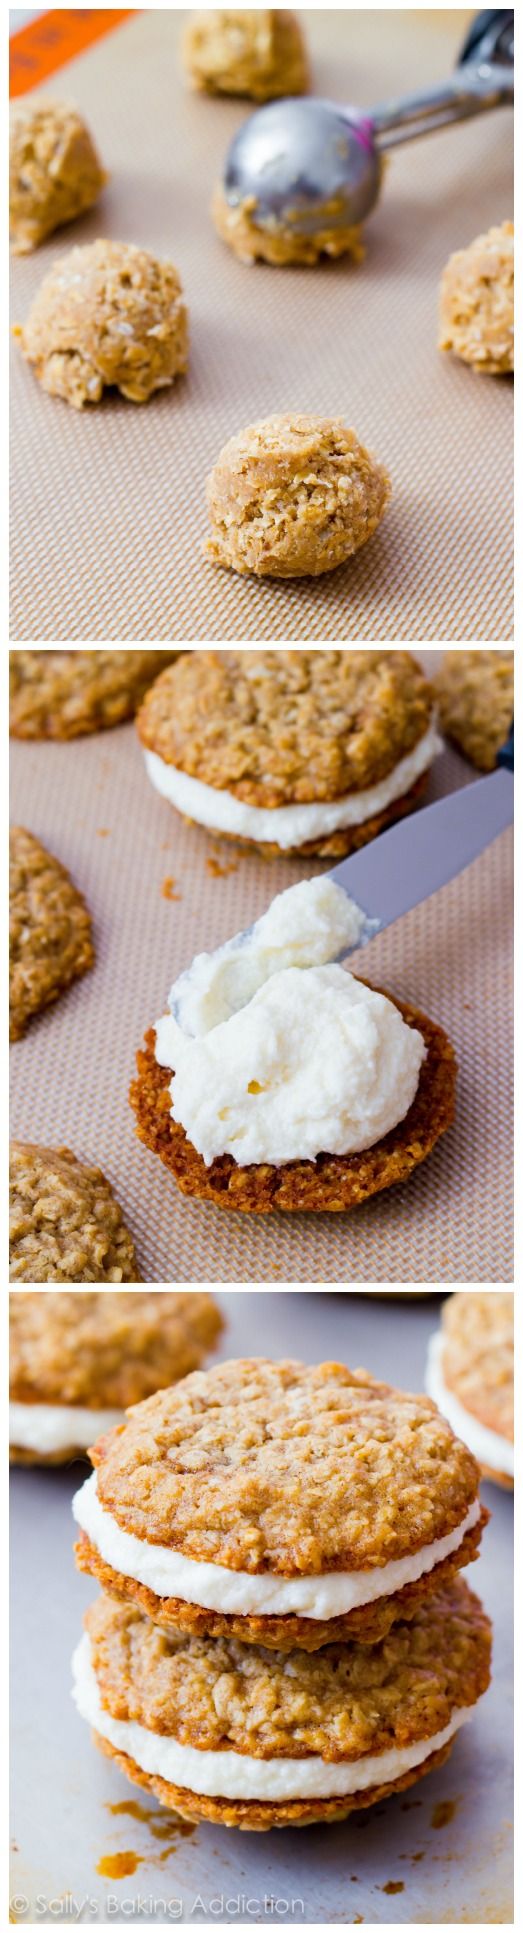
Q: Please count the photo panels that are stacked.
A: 3